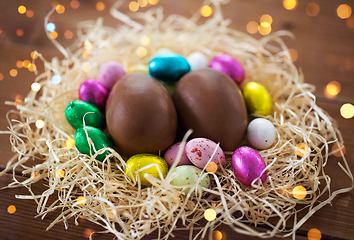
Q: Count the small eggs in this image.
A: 14